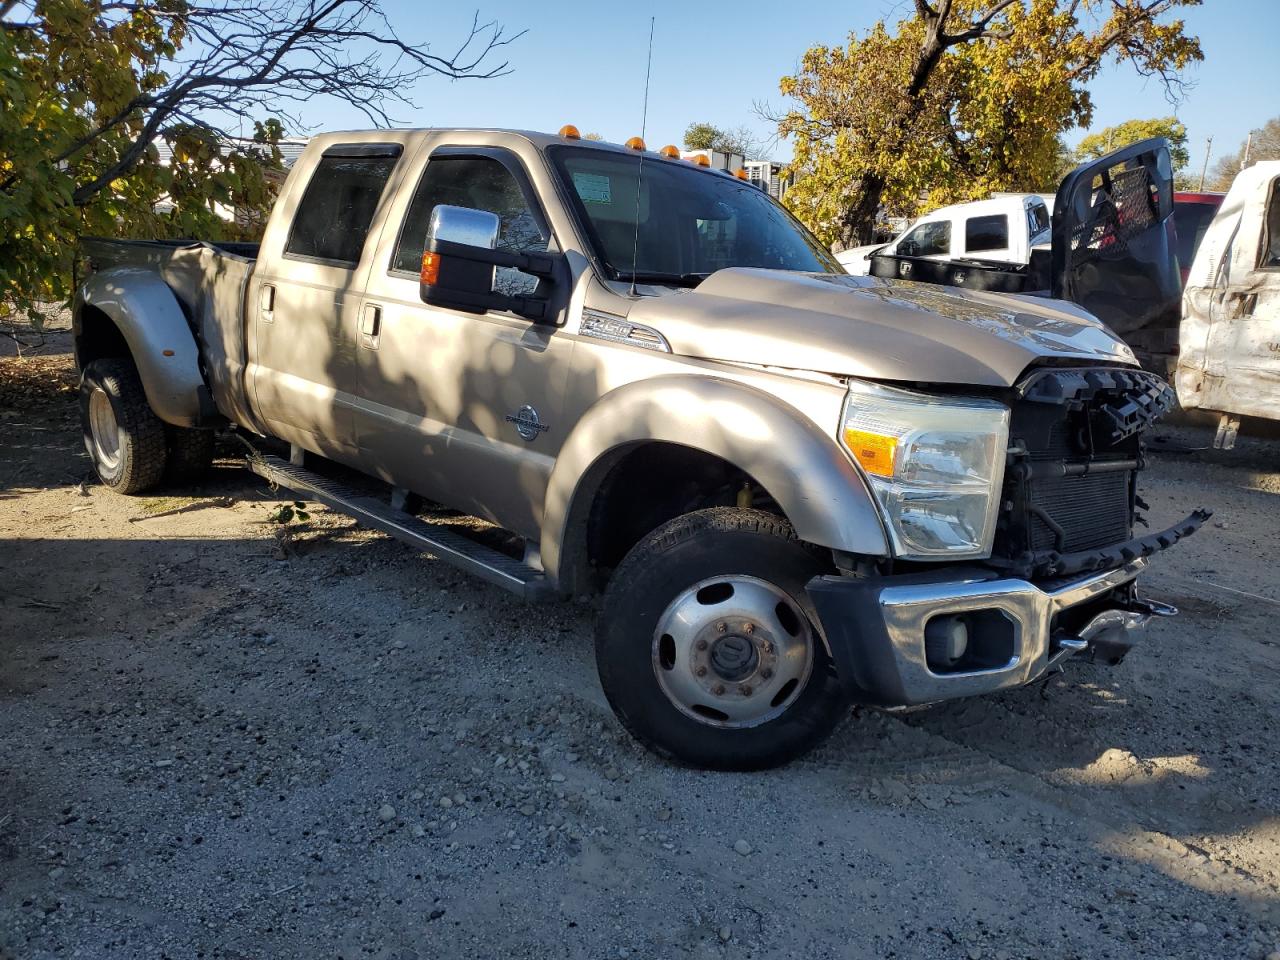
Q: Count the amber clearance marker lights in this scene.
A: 5